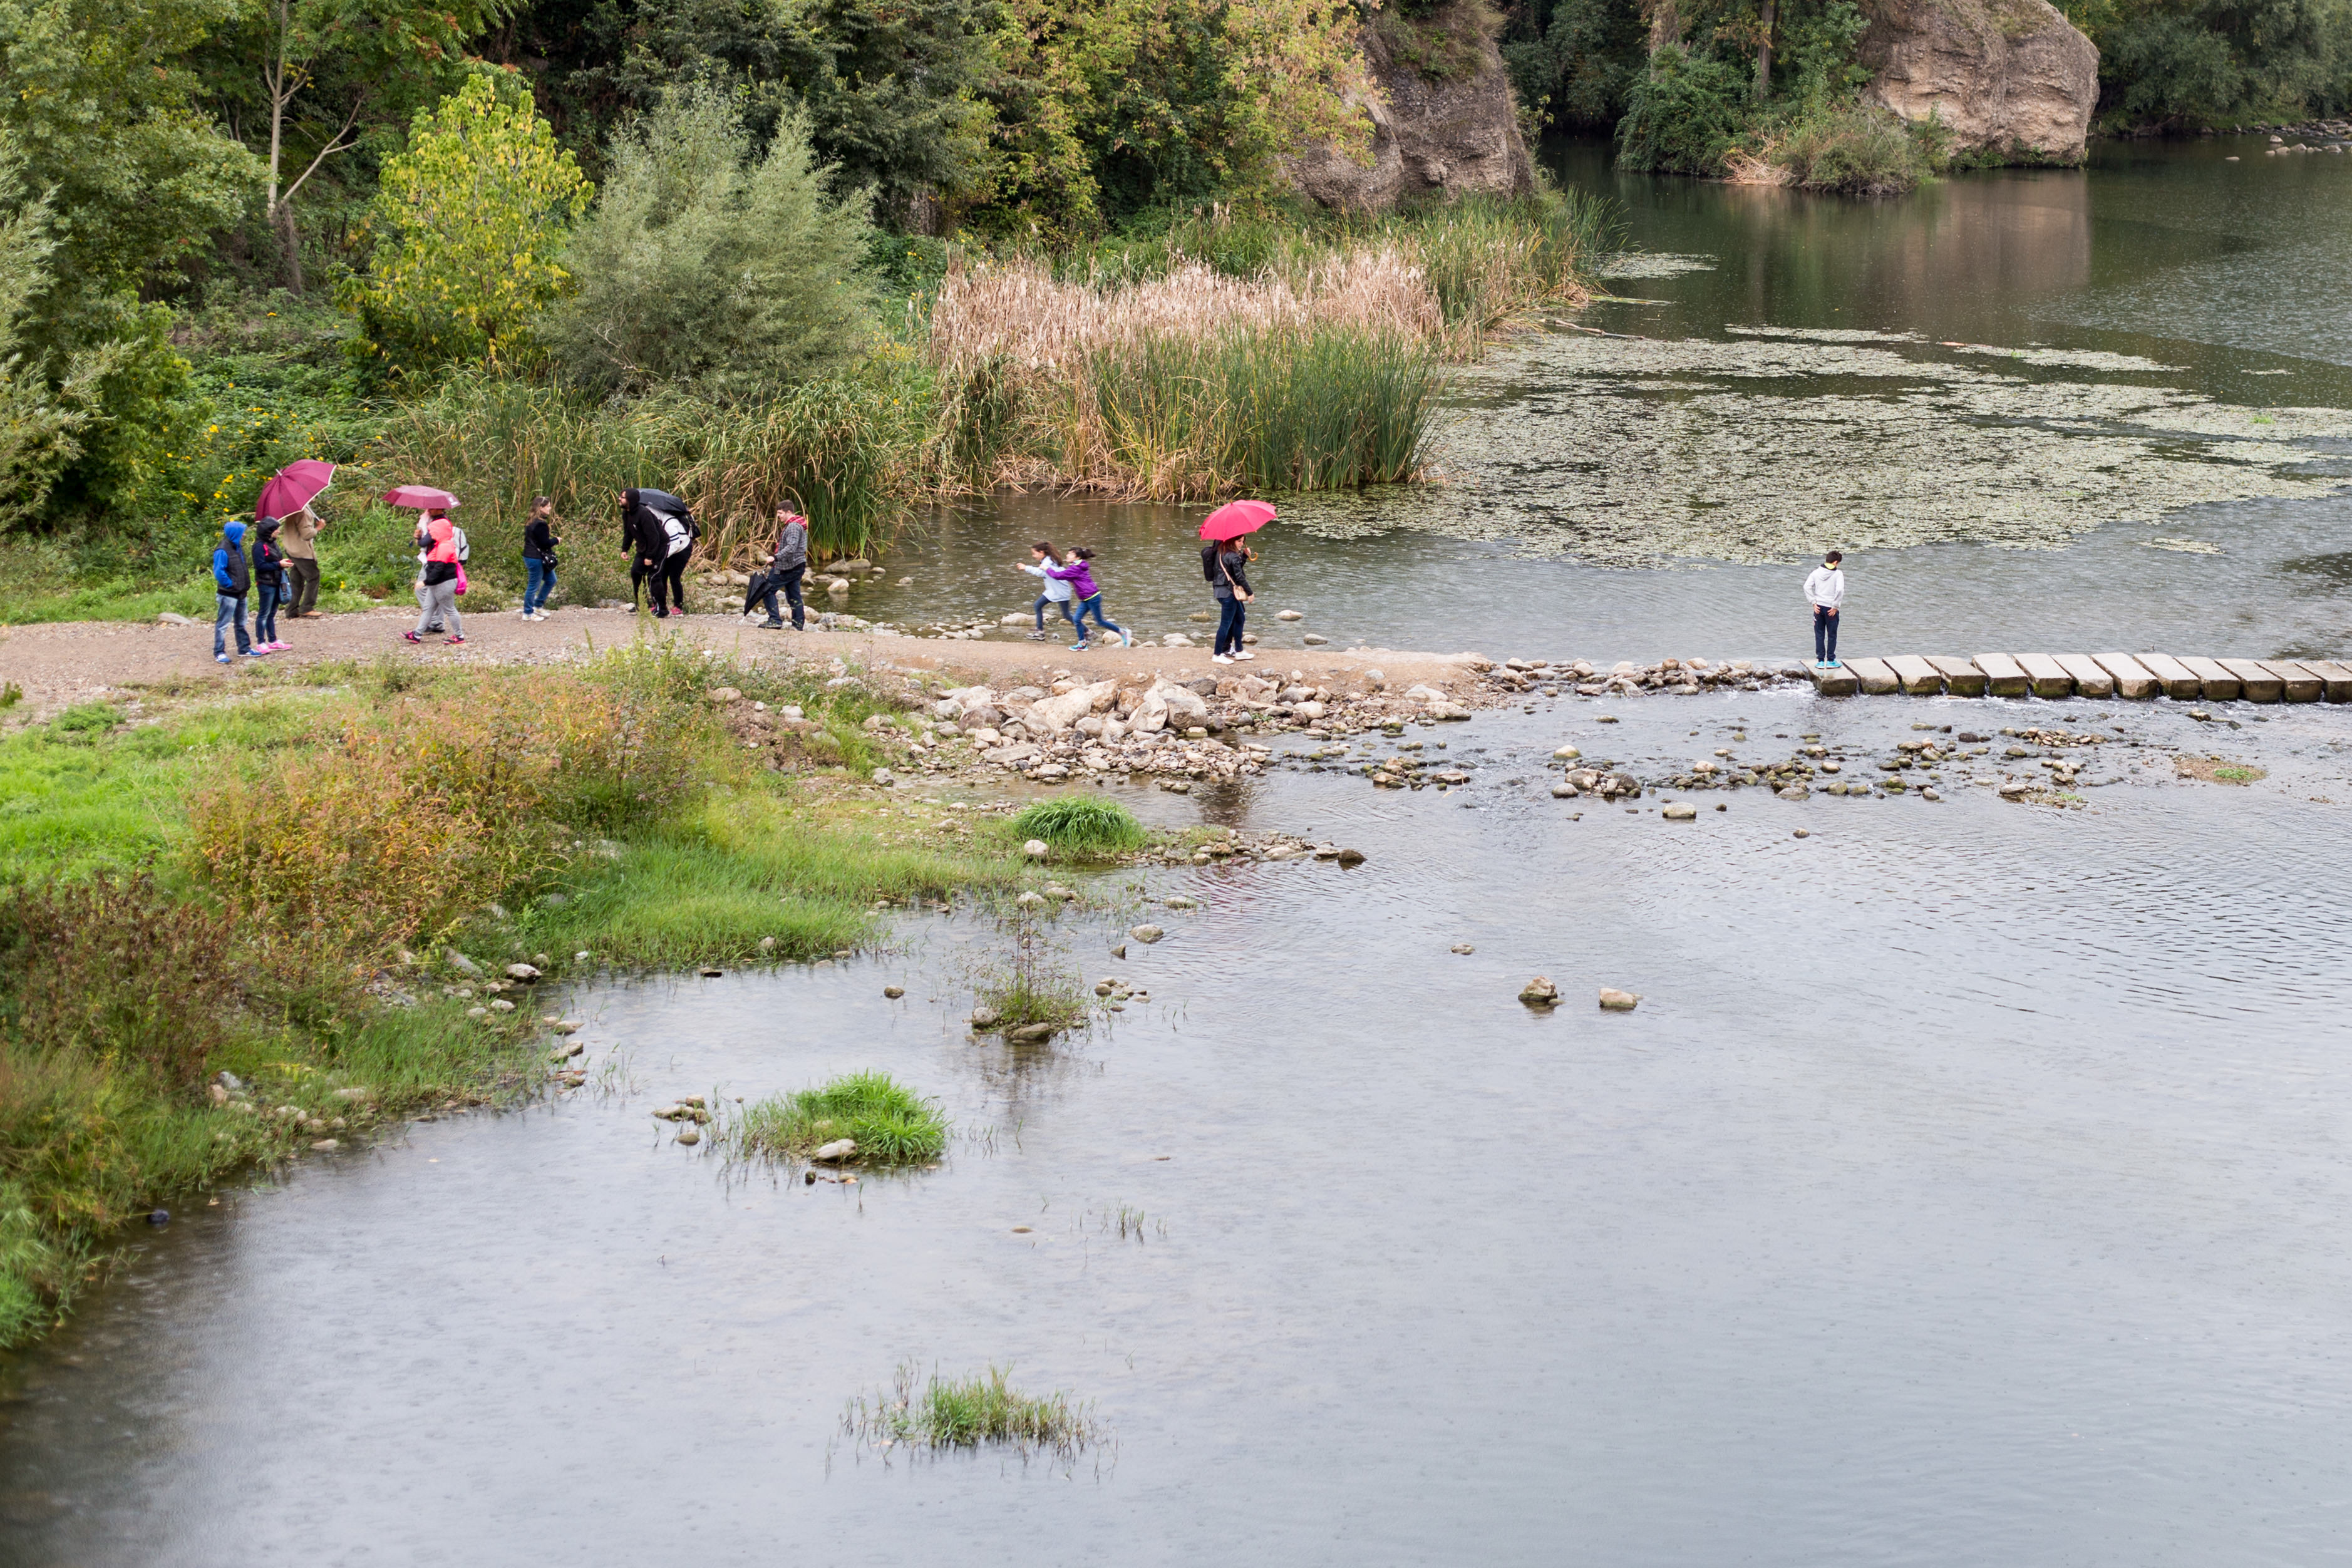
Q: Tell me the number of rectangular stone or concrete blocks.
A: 13